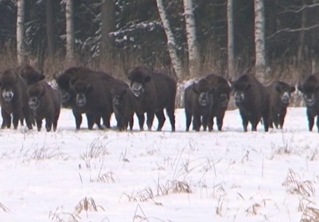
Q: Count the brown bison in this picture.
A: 12